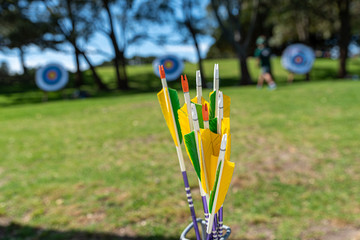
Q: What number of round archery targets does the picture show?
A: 3